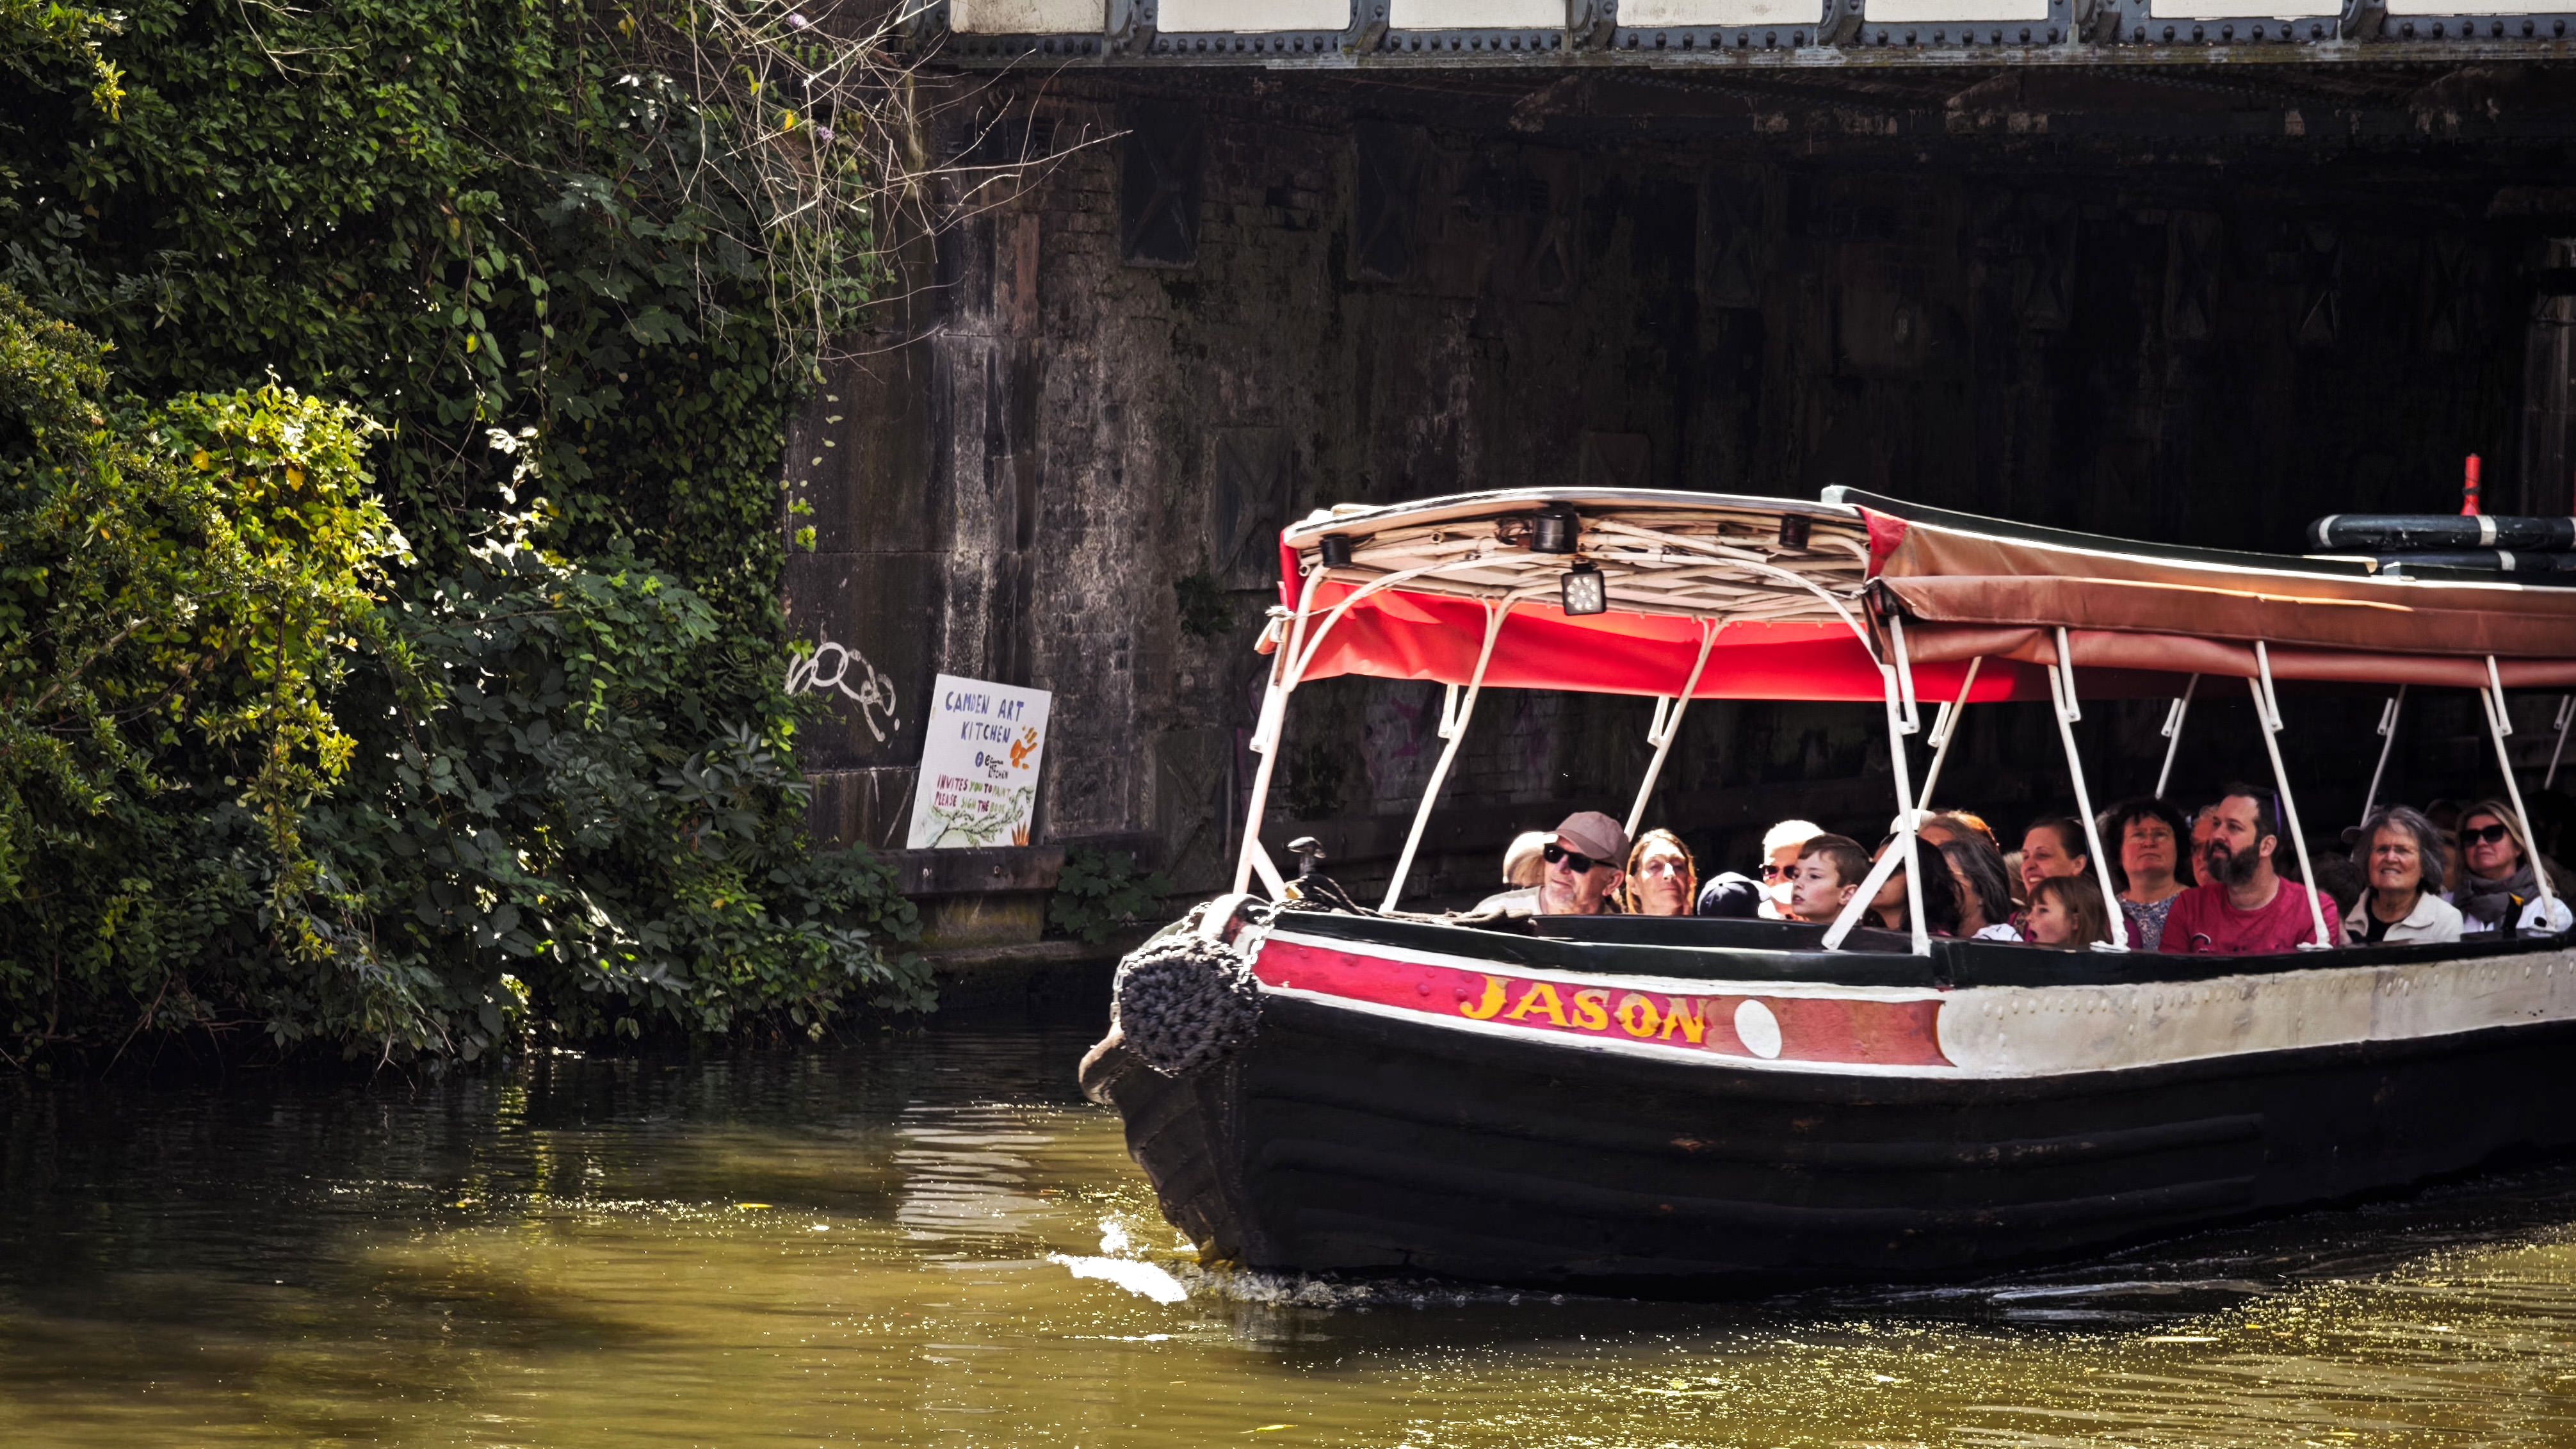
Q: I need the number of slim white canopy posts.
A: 11